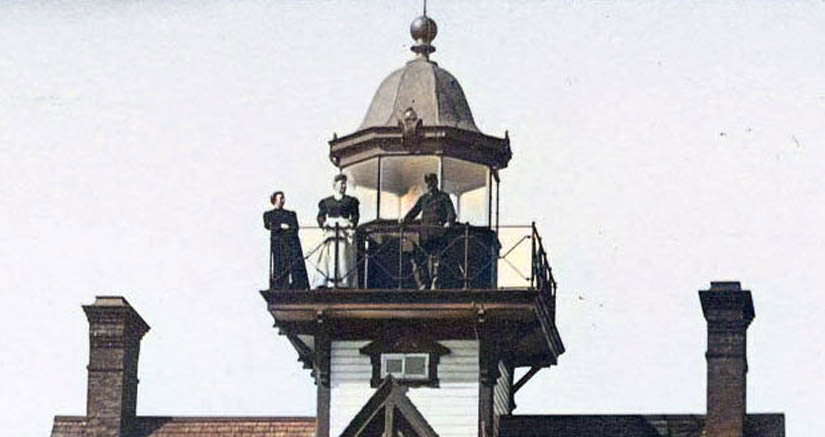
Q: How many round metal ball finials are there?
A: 1